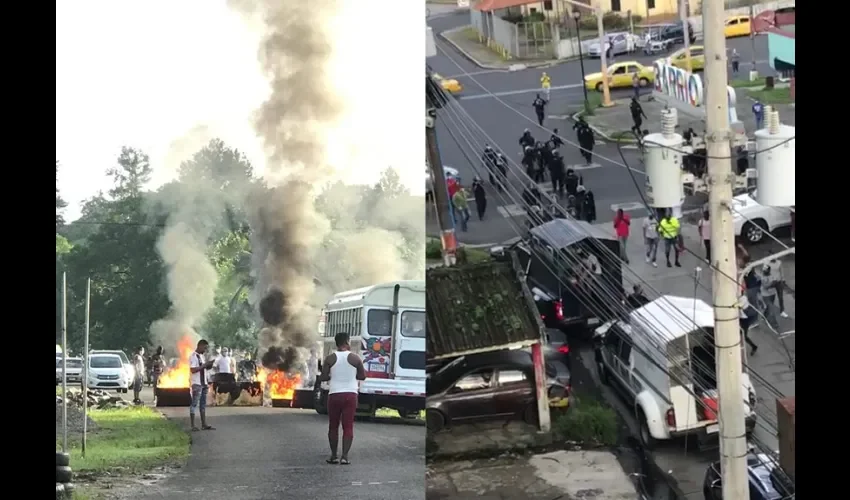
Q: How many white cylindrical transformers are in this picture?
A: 2